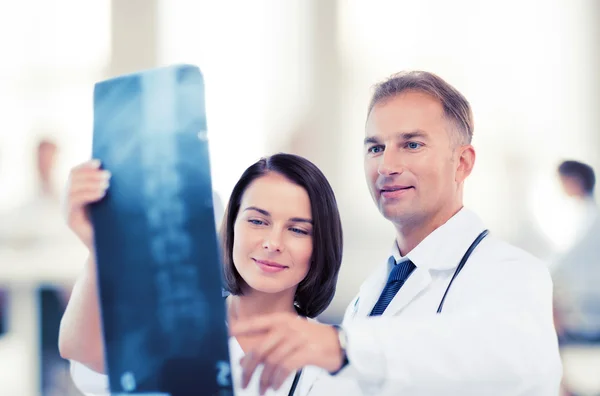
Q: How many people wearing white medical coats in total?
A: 2